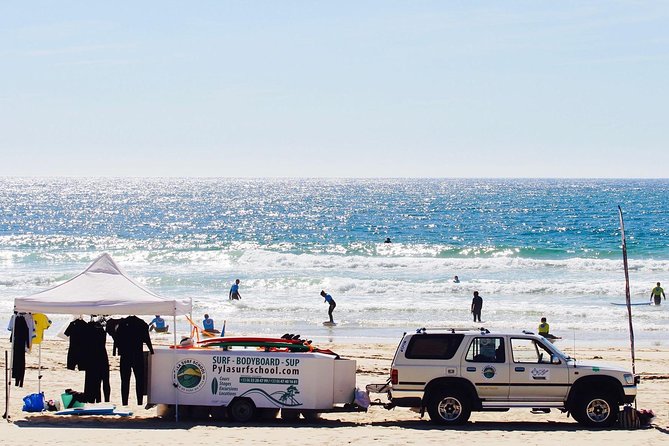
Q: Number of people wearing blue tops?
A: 4